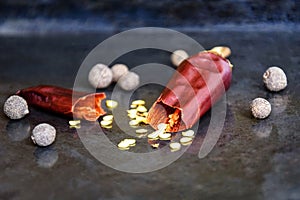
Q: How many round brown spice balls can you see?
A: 8